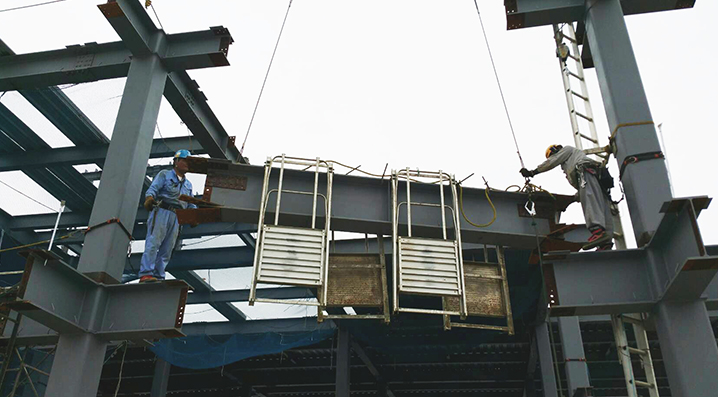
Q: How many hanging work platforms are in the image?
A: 4